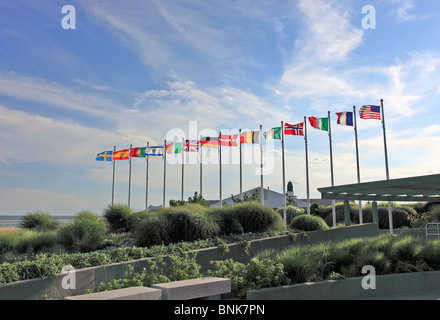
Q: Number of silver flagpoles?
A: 14